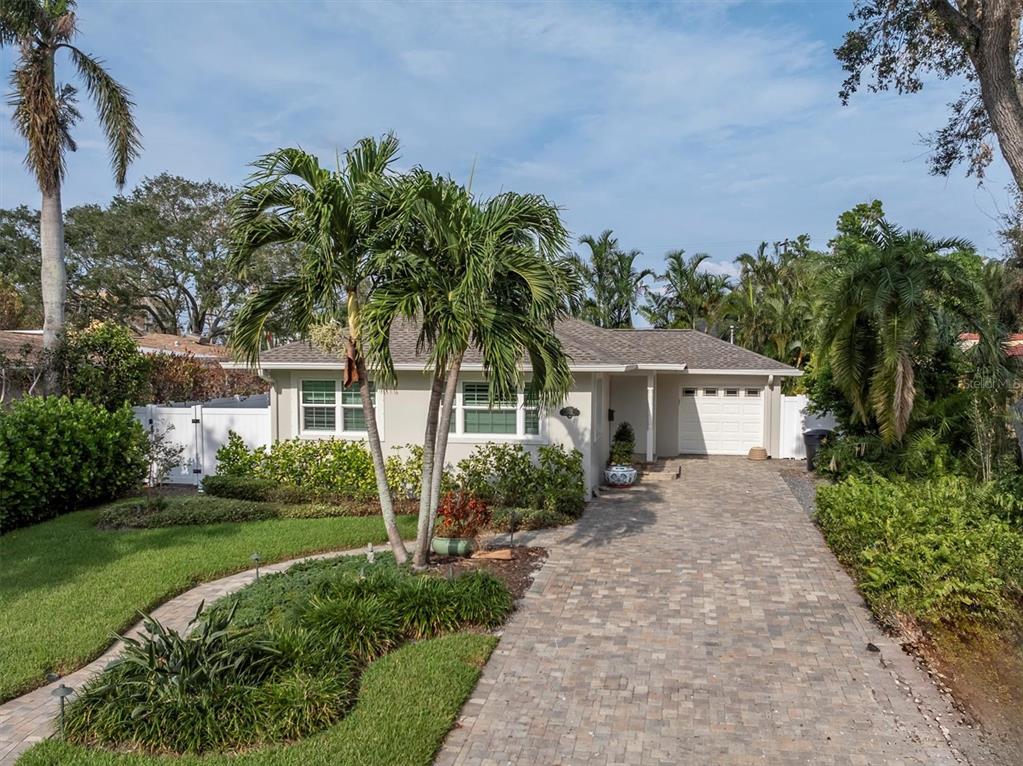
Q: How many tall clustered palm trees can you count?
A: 3